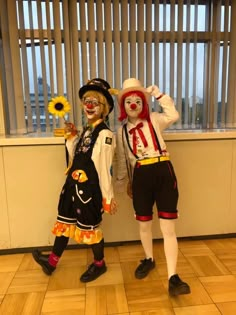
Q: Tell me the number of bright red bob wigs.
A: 1